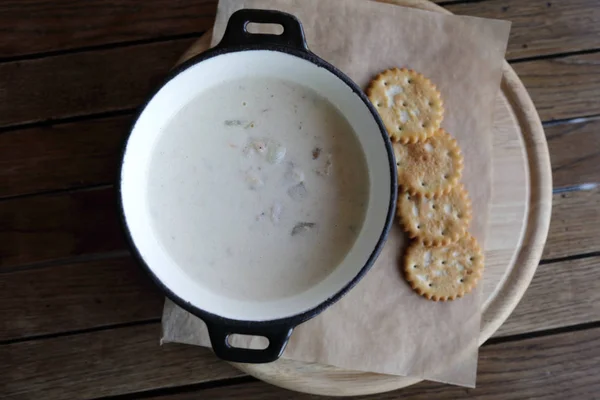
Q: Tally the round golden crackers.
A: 4